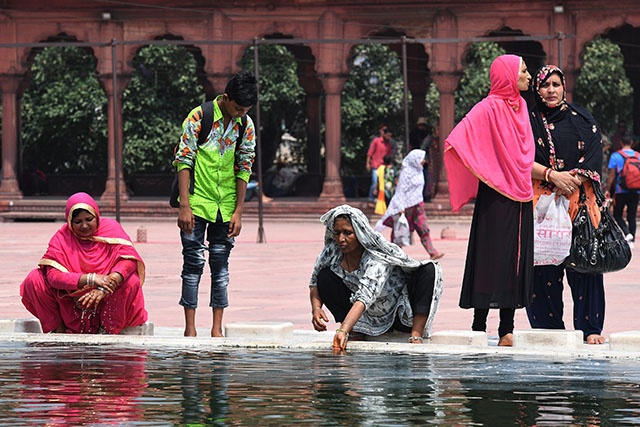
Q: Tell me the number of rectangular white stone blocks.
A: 6